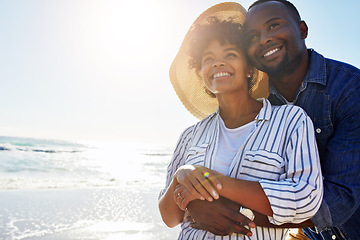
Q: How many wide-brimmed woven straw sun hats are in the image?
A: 1